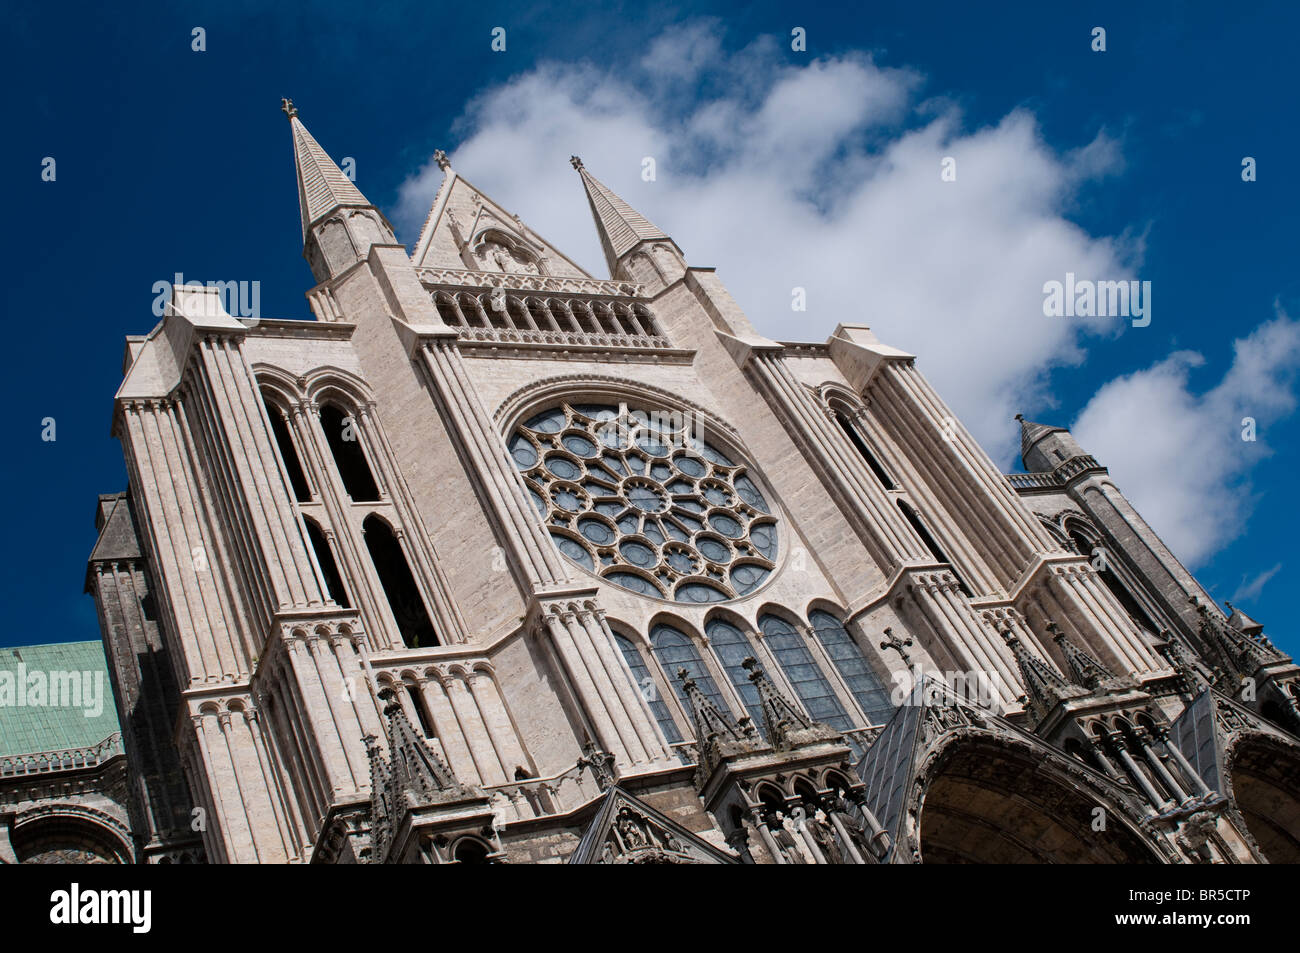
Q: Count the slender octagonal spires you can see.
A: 2